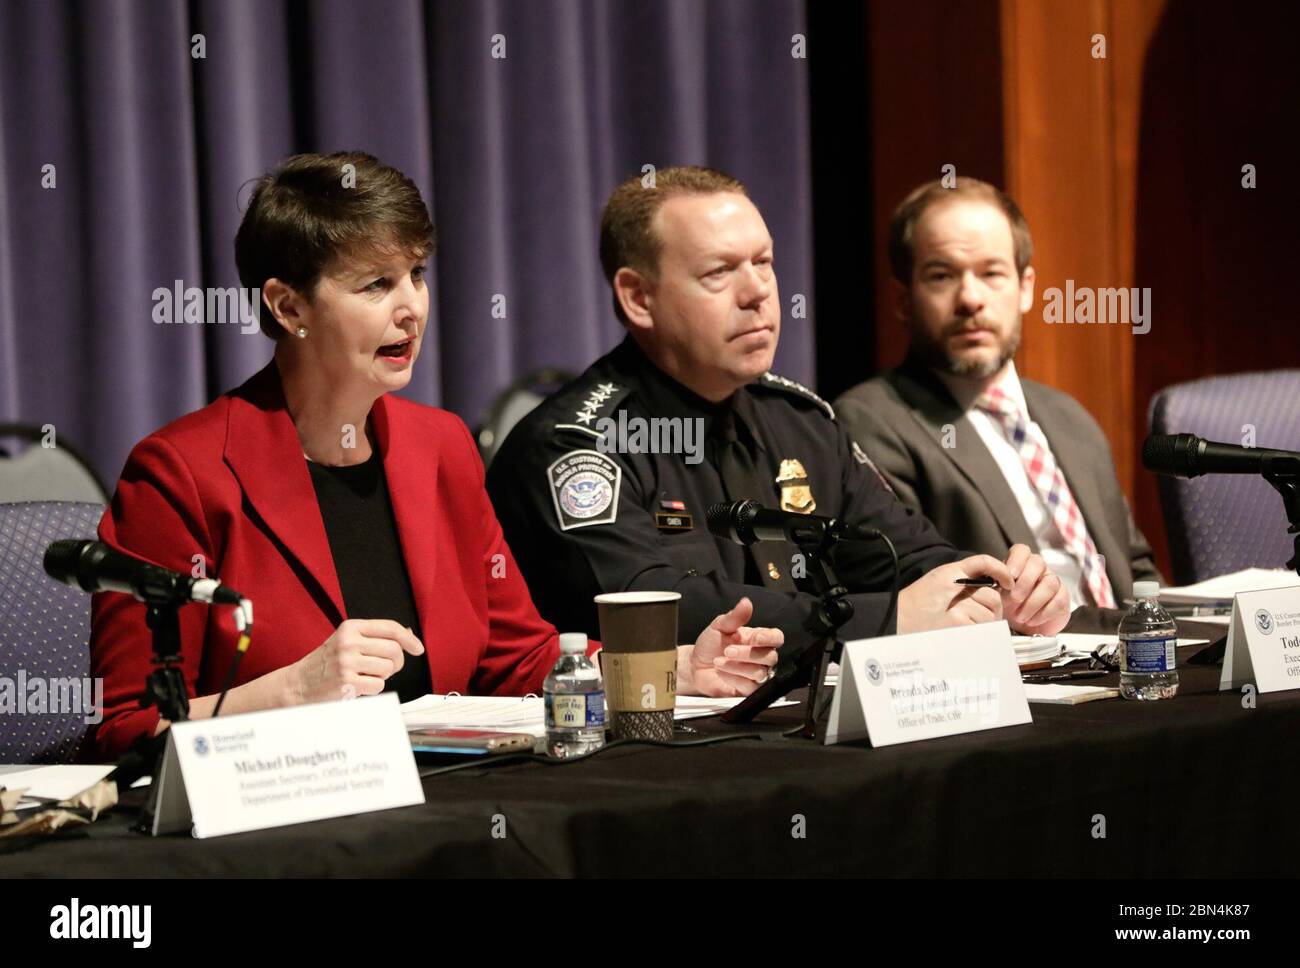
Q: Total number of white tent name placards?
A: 3